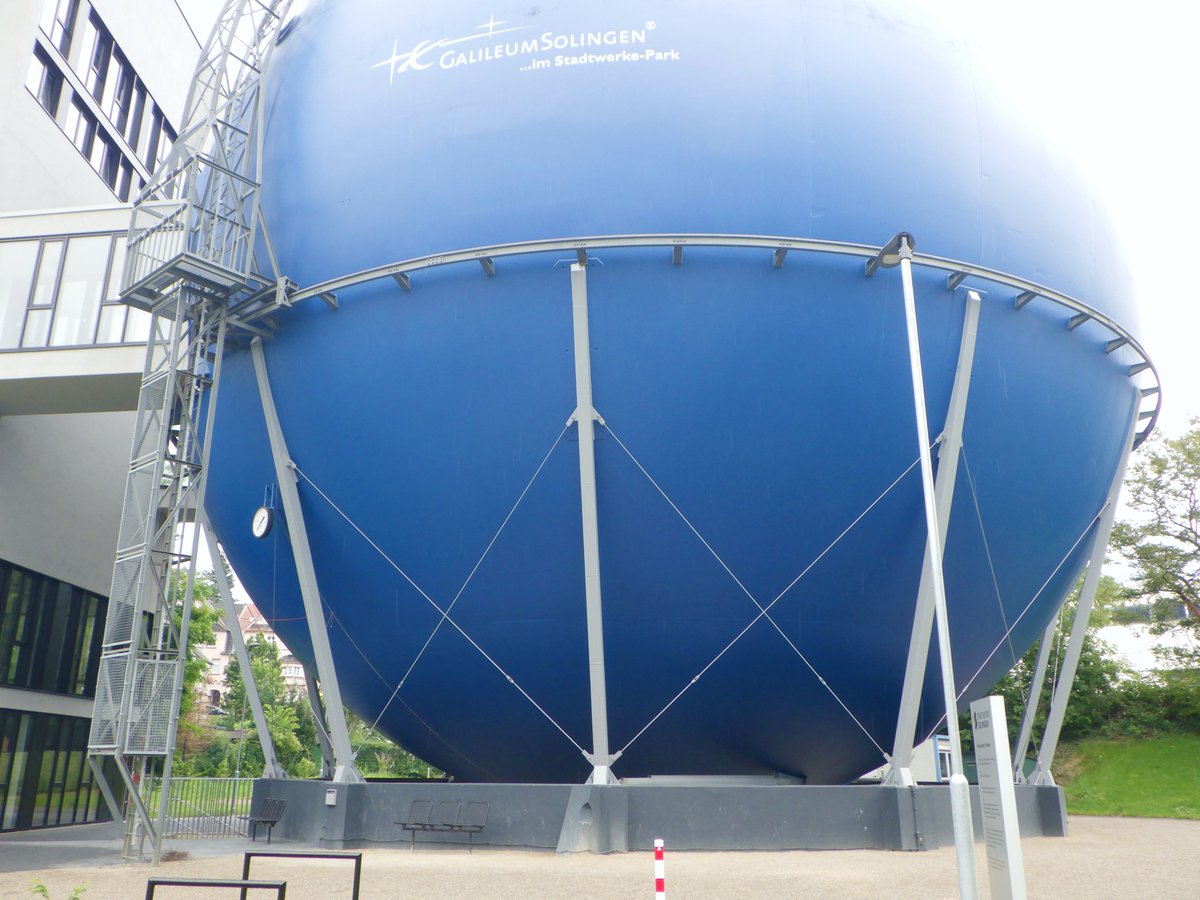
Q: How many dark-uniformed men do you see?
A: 0